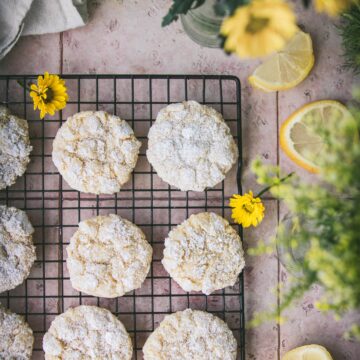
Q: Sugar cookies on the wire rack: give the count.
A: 9